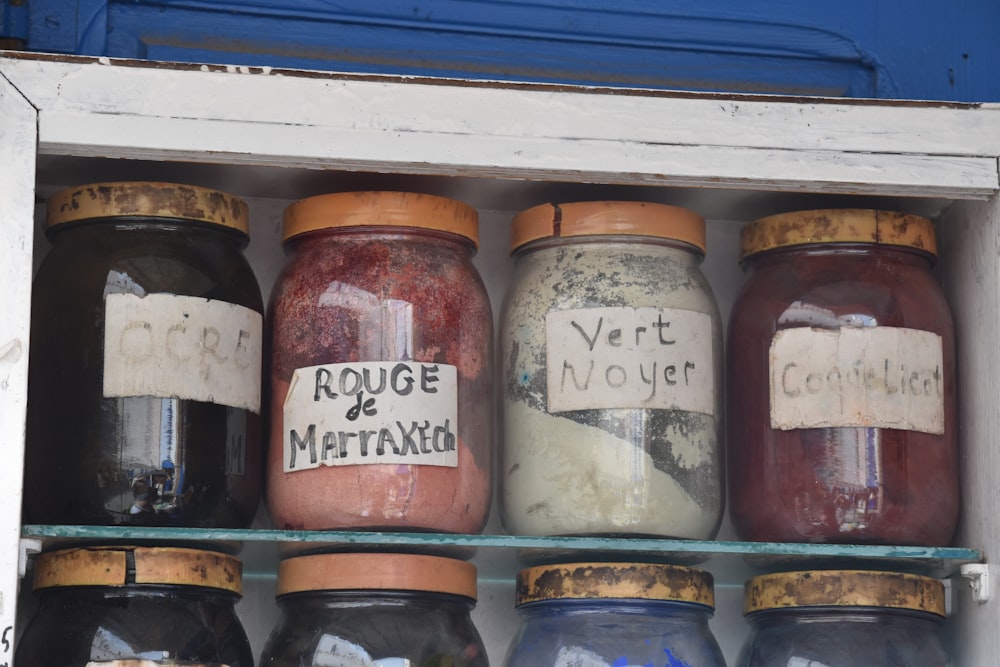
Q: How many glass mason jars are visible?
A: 8